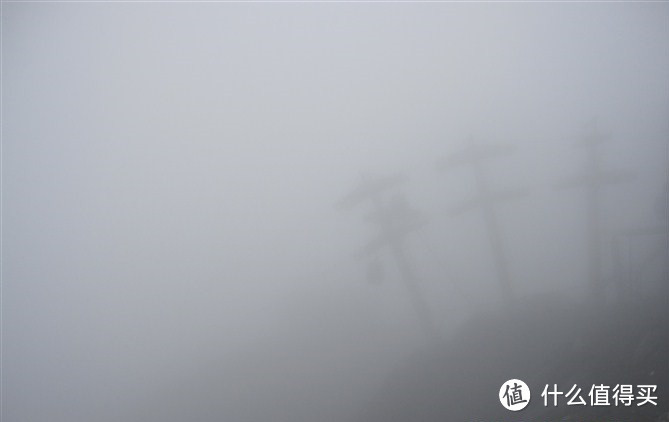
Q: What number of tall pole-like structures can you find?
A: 3